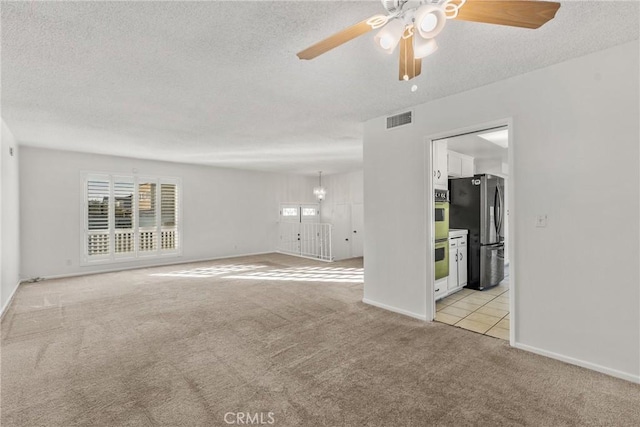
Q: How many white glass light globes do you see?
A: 3